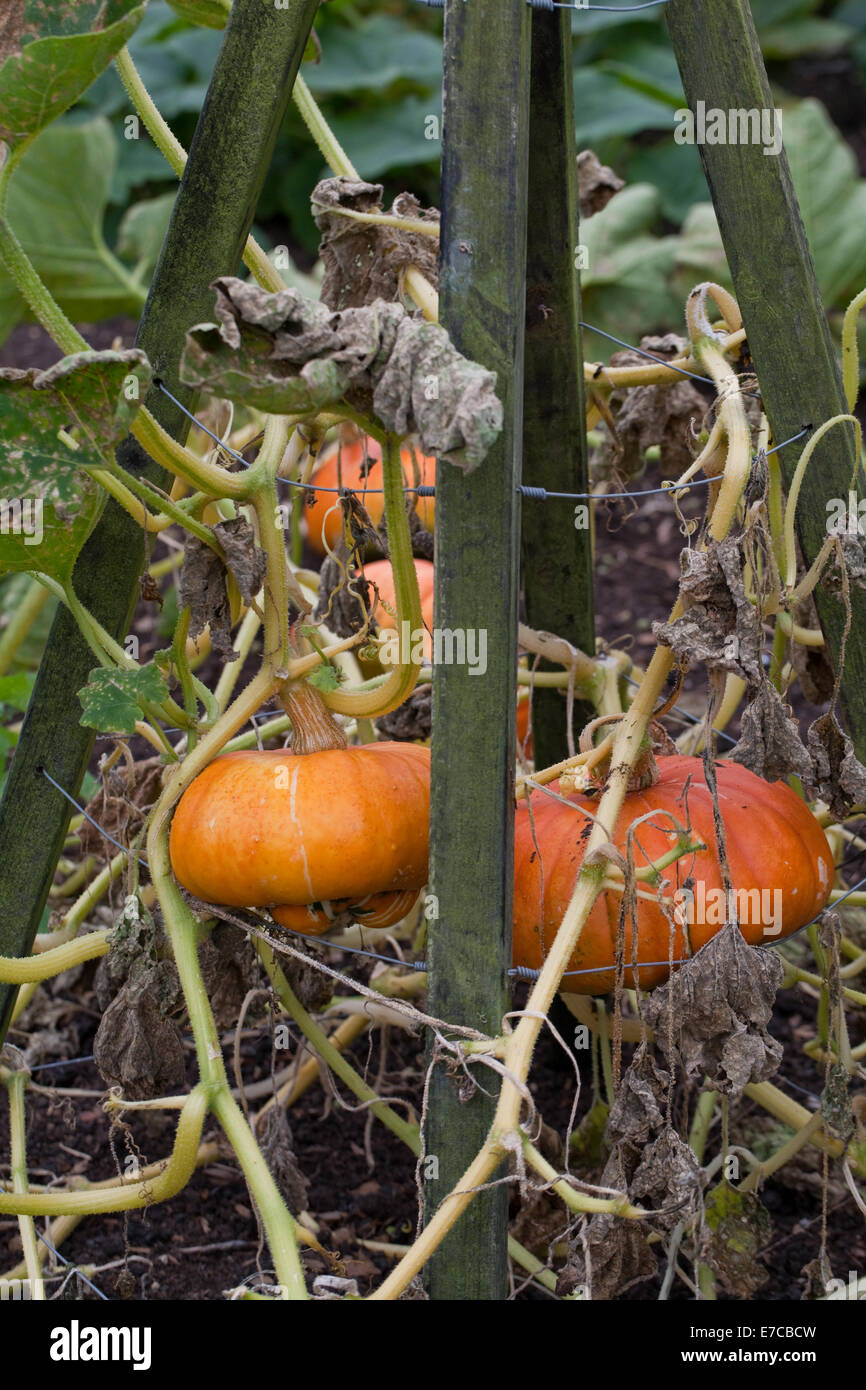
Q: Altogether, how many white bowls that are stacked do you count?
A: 0